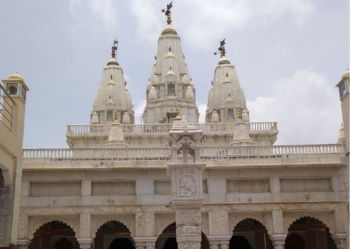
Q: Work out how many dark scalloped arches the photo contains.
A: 5